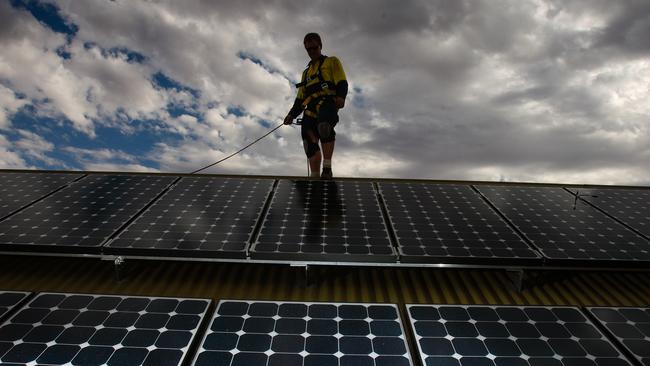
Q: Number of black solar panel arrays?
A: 12